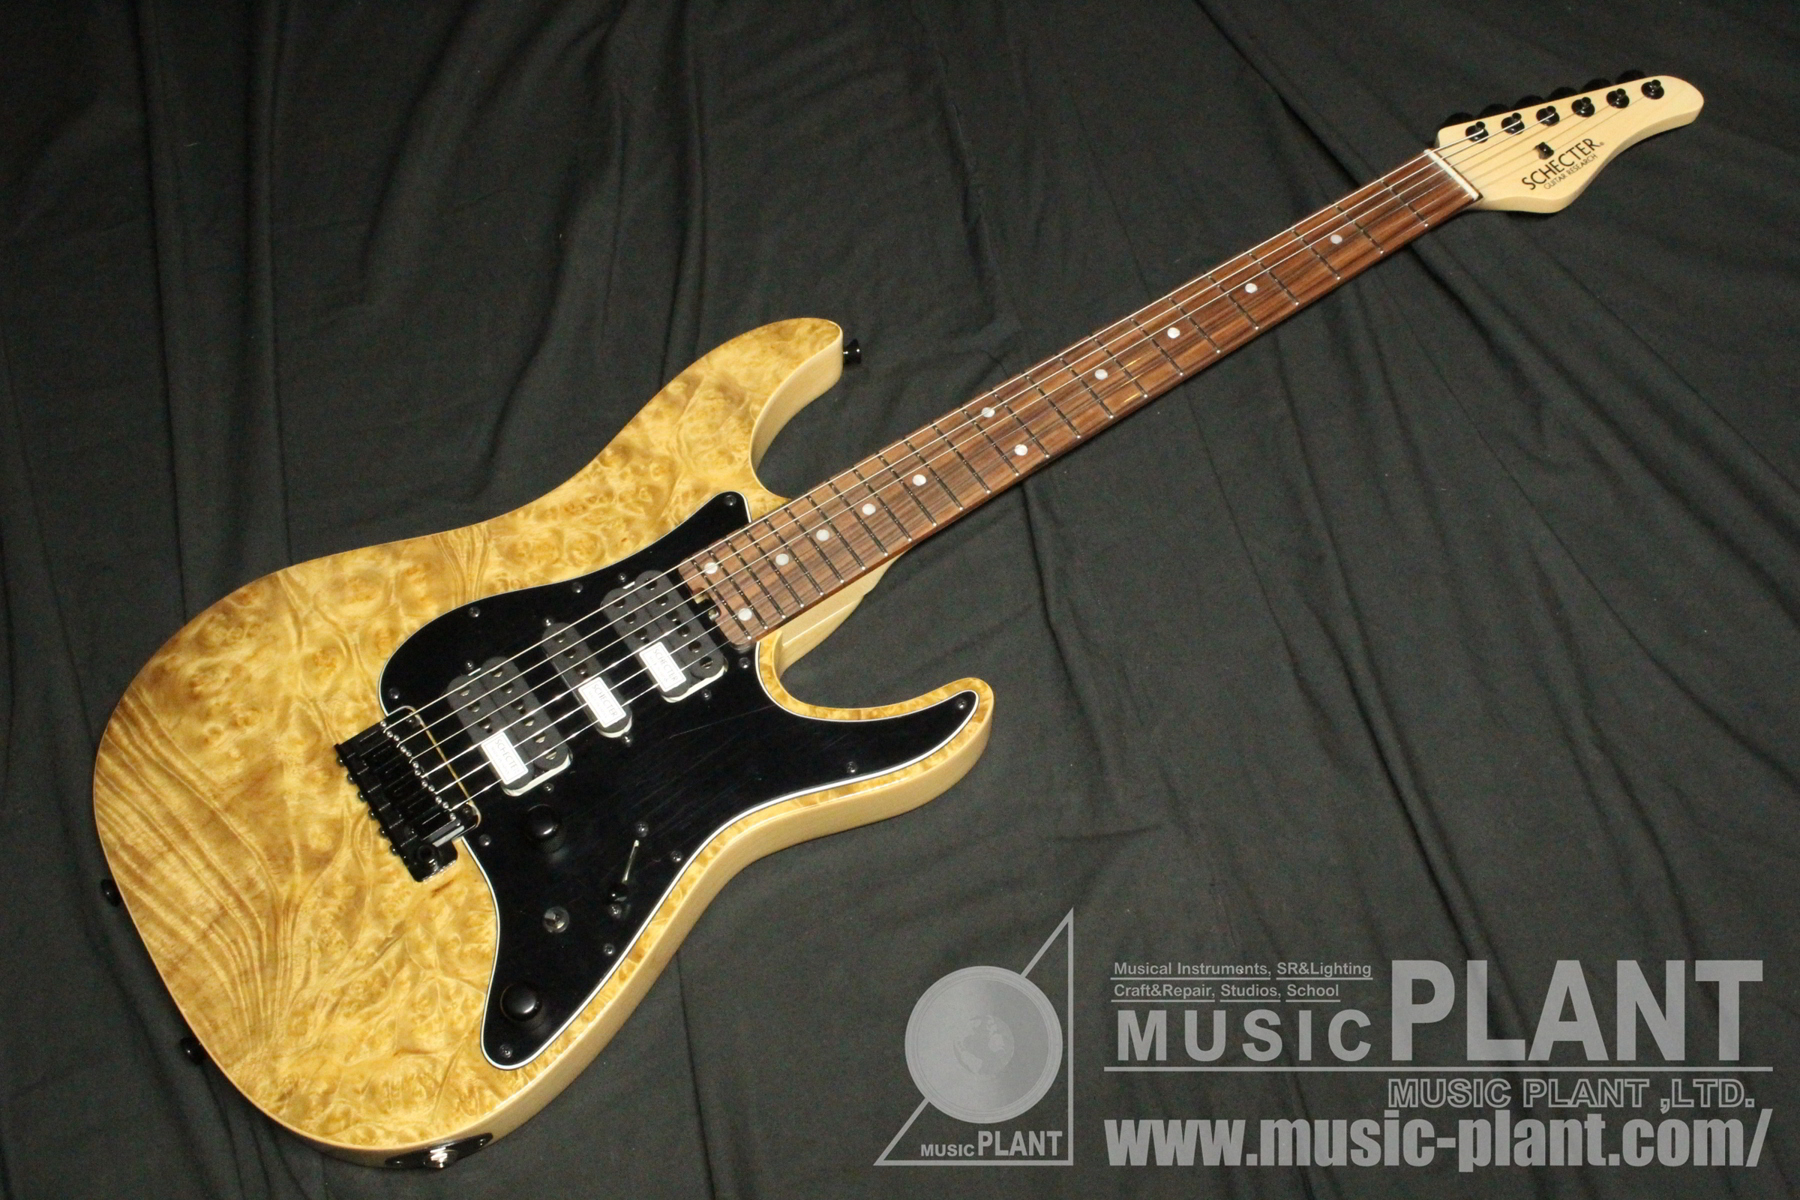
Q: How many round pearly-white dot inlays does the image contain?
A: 12